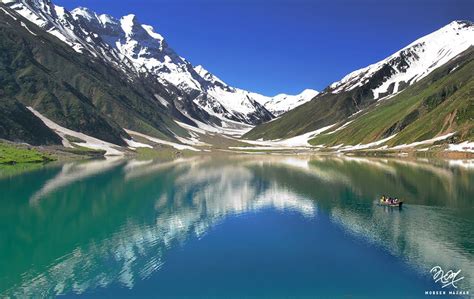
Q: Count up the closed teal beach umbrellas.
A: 0